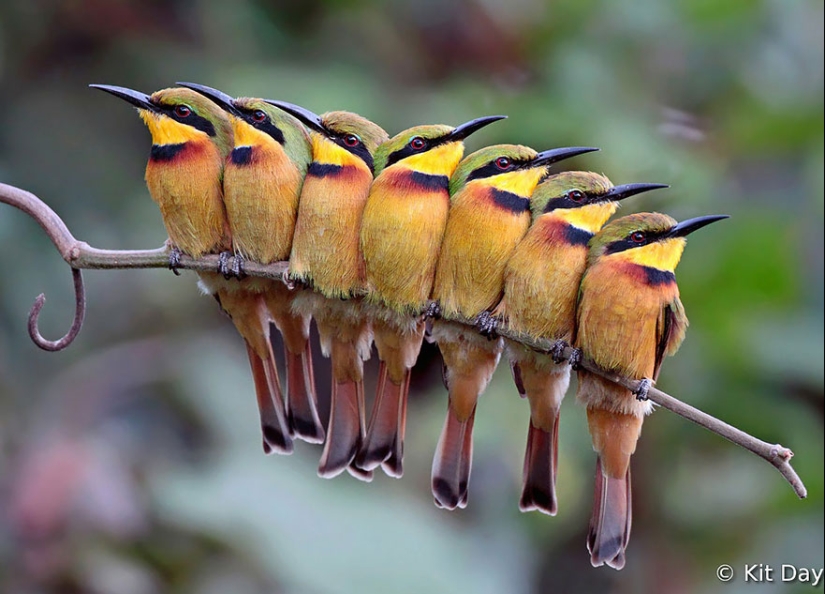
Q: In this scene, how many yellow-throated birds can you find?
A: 7